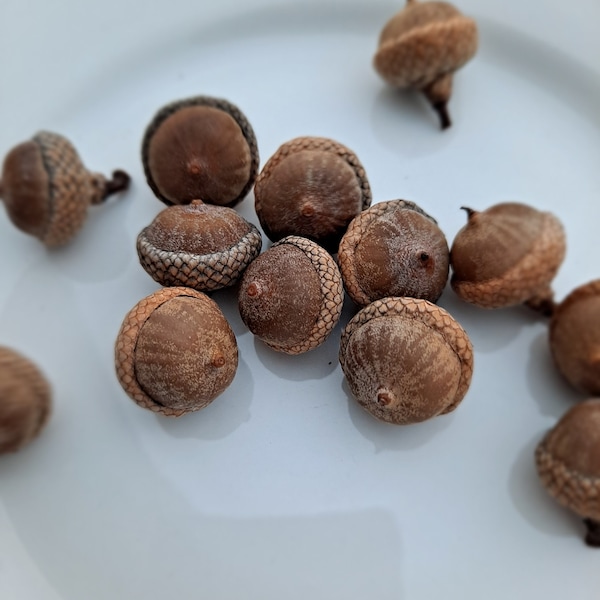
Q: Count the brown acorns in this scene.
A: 13